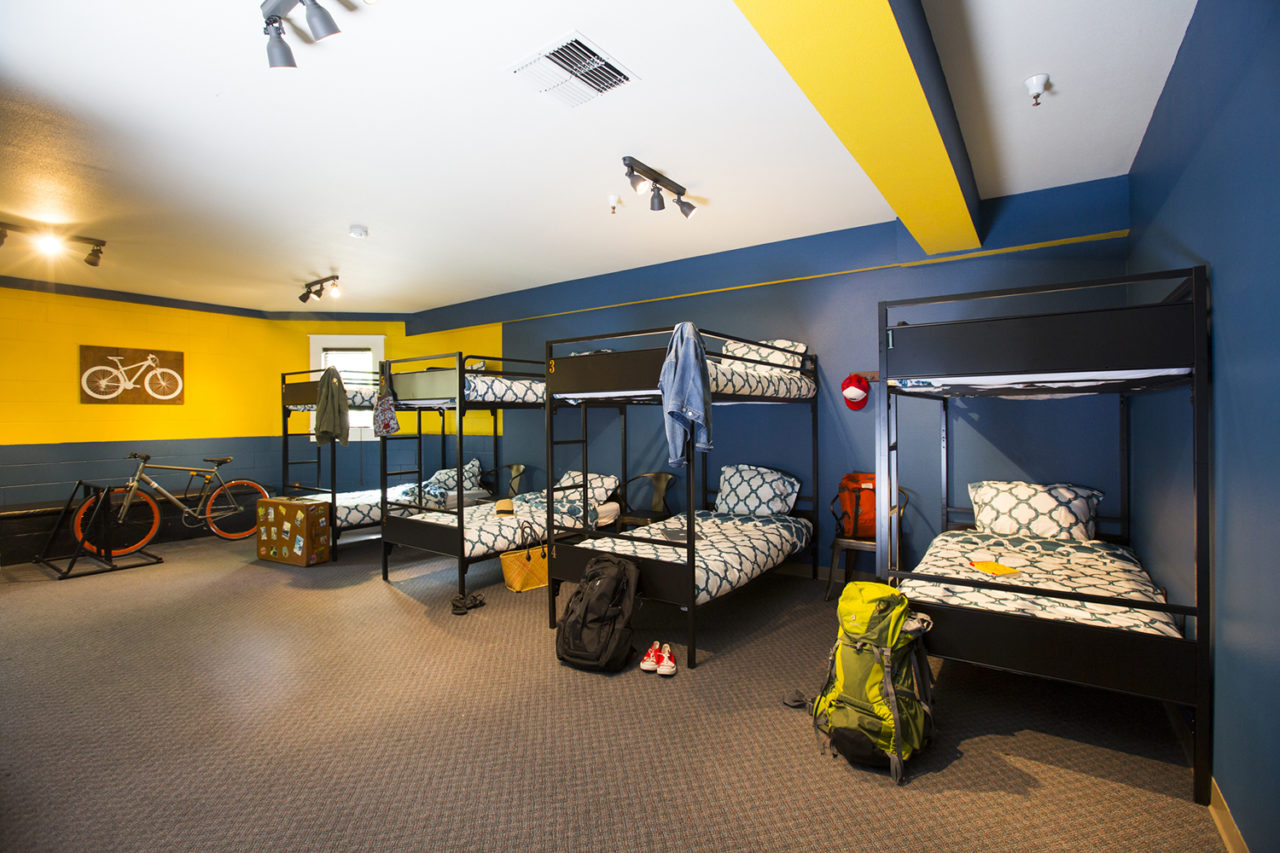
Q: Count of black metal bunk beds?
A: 4